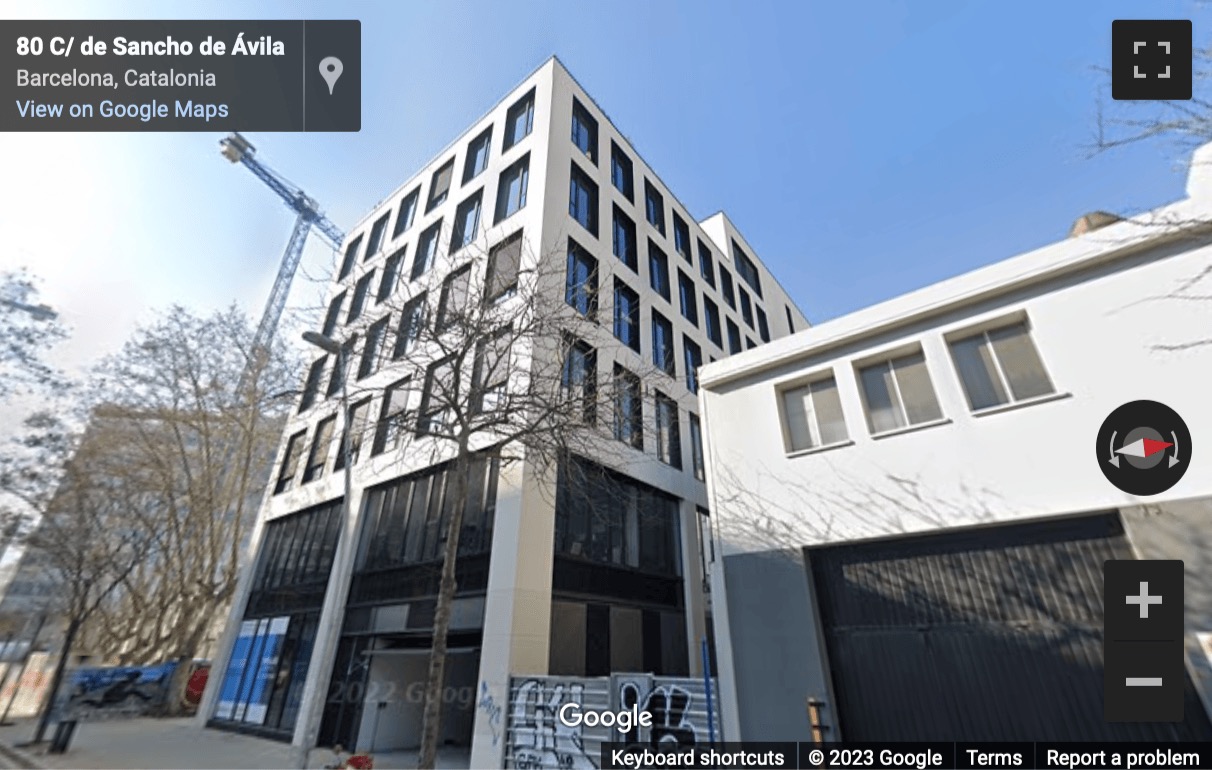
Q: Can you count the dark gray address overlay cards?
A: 1